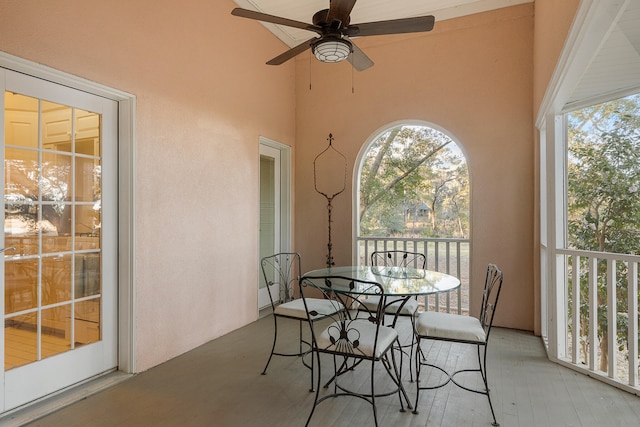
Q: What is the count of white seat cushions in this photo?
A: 4